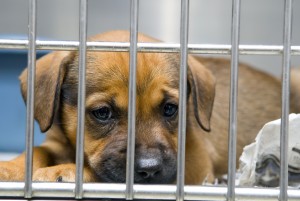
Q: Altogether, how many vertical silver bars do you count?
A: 6